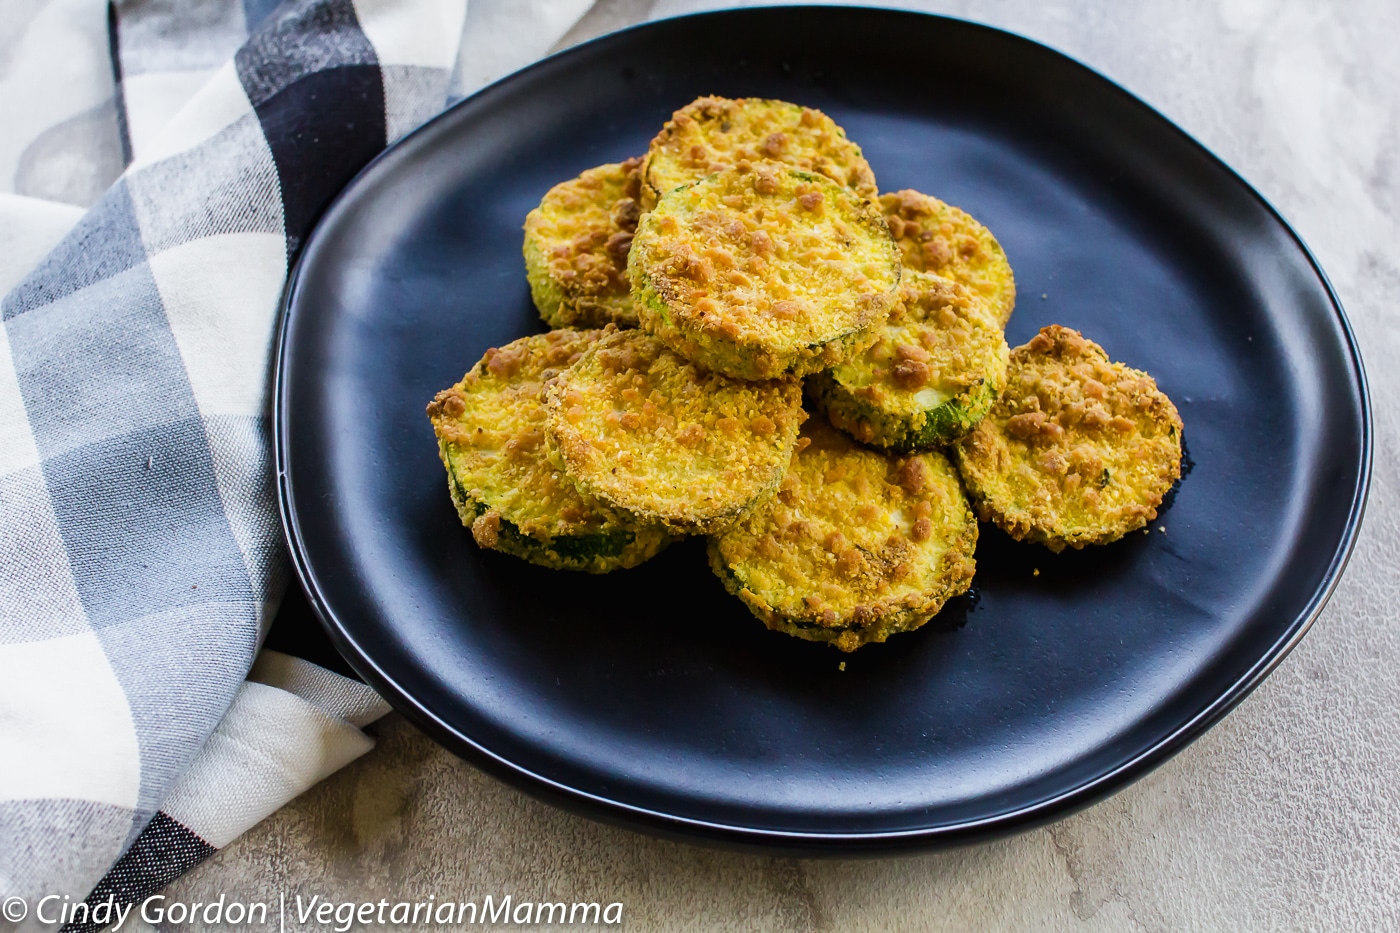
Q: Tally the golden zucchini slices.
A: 9